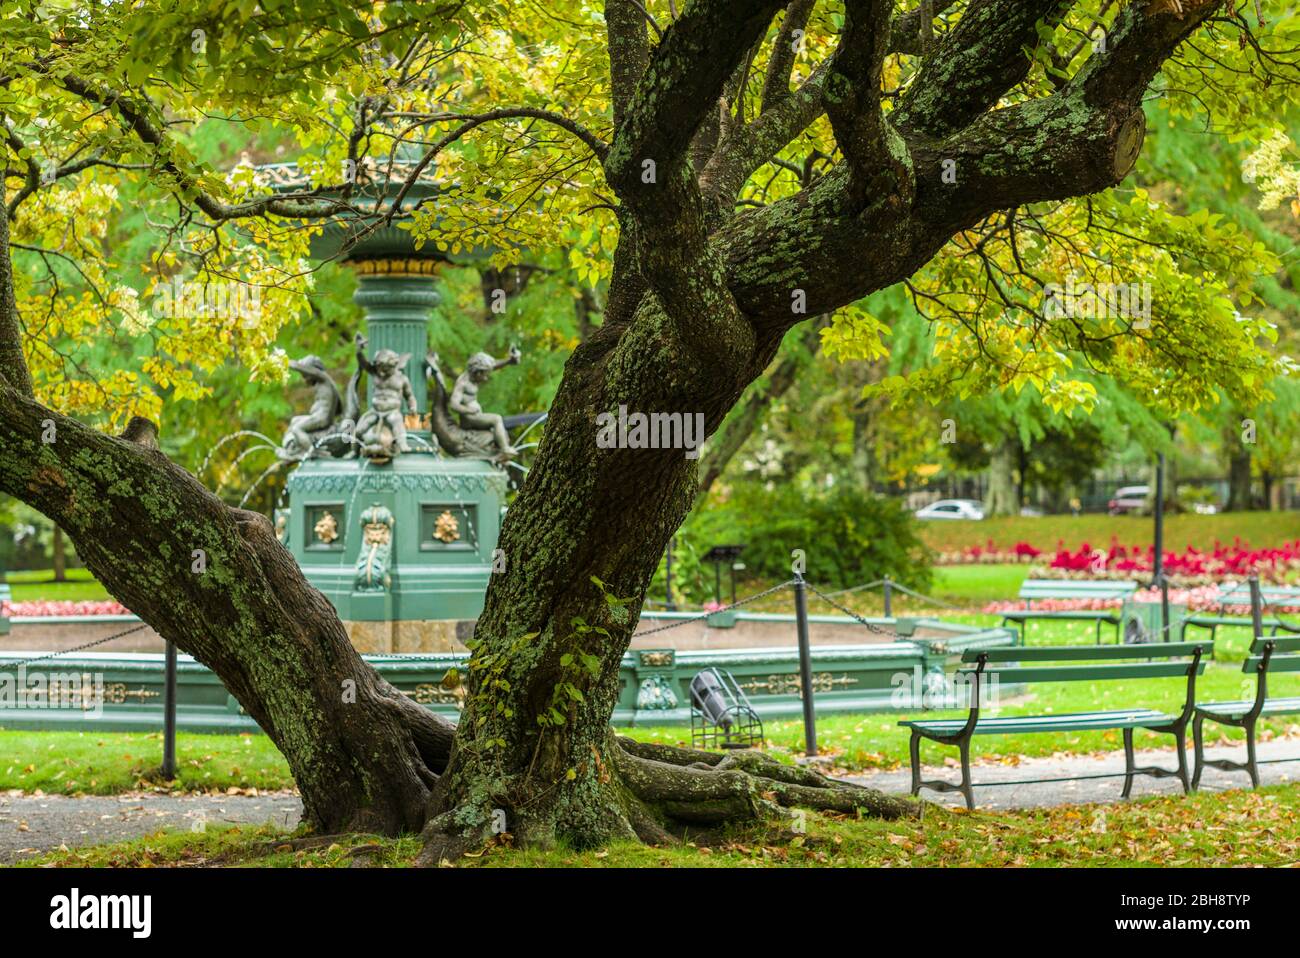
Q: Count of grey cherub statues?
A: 3